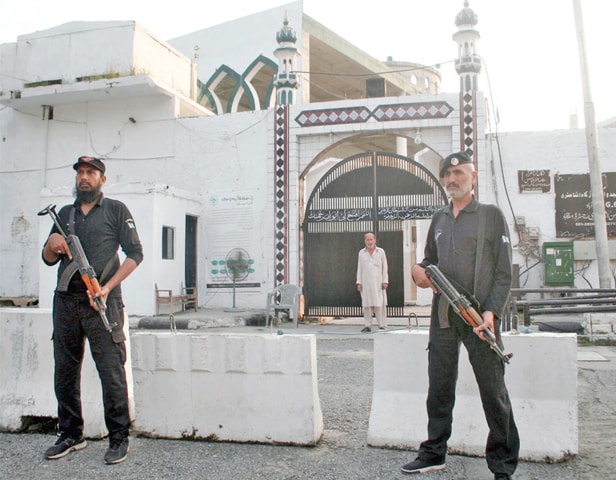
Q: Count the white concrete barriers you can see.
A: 3